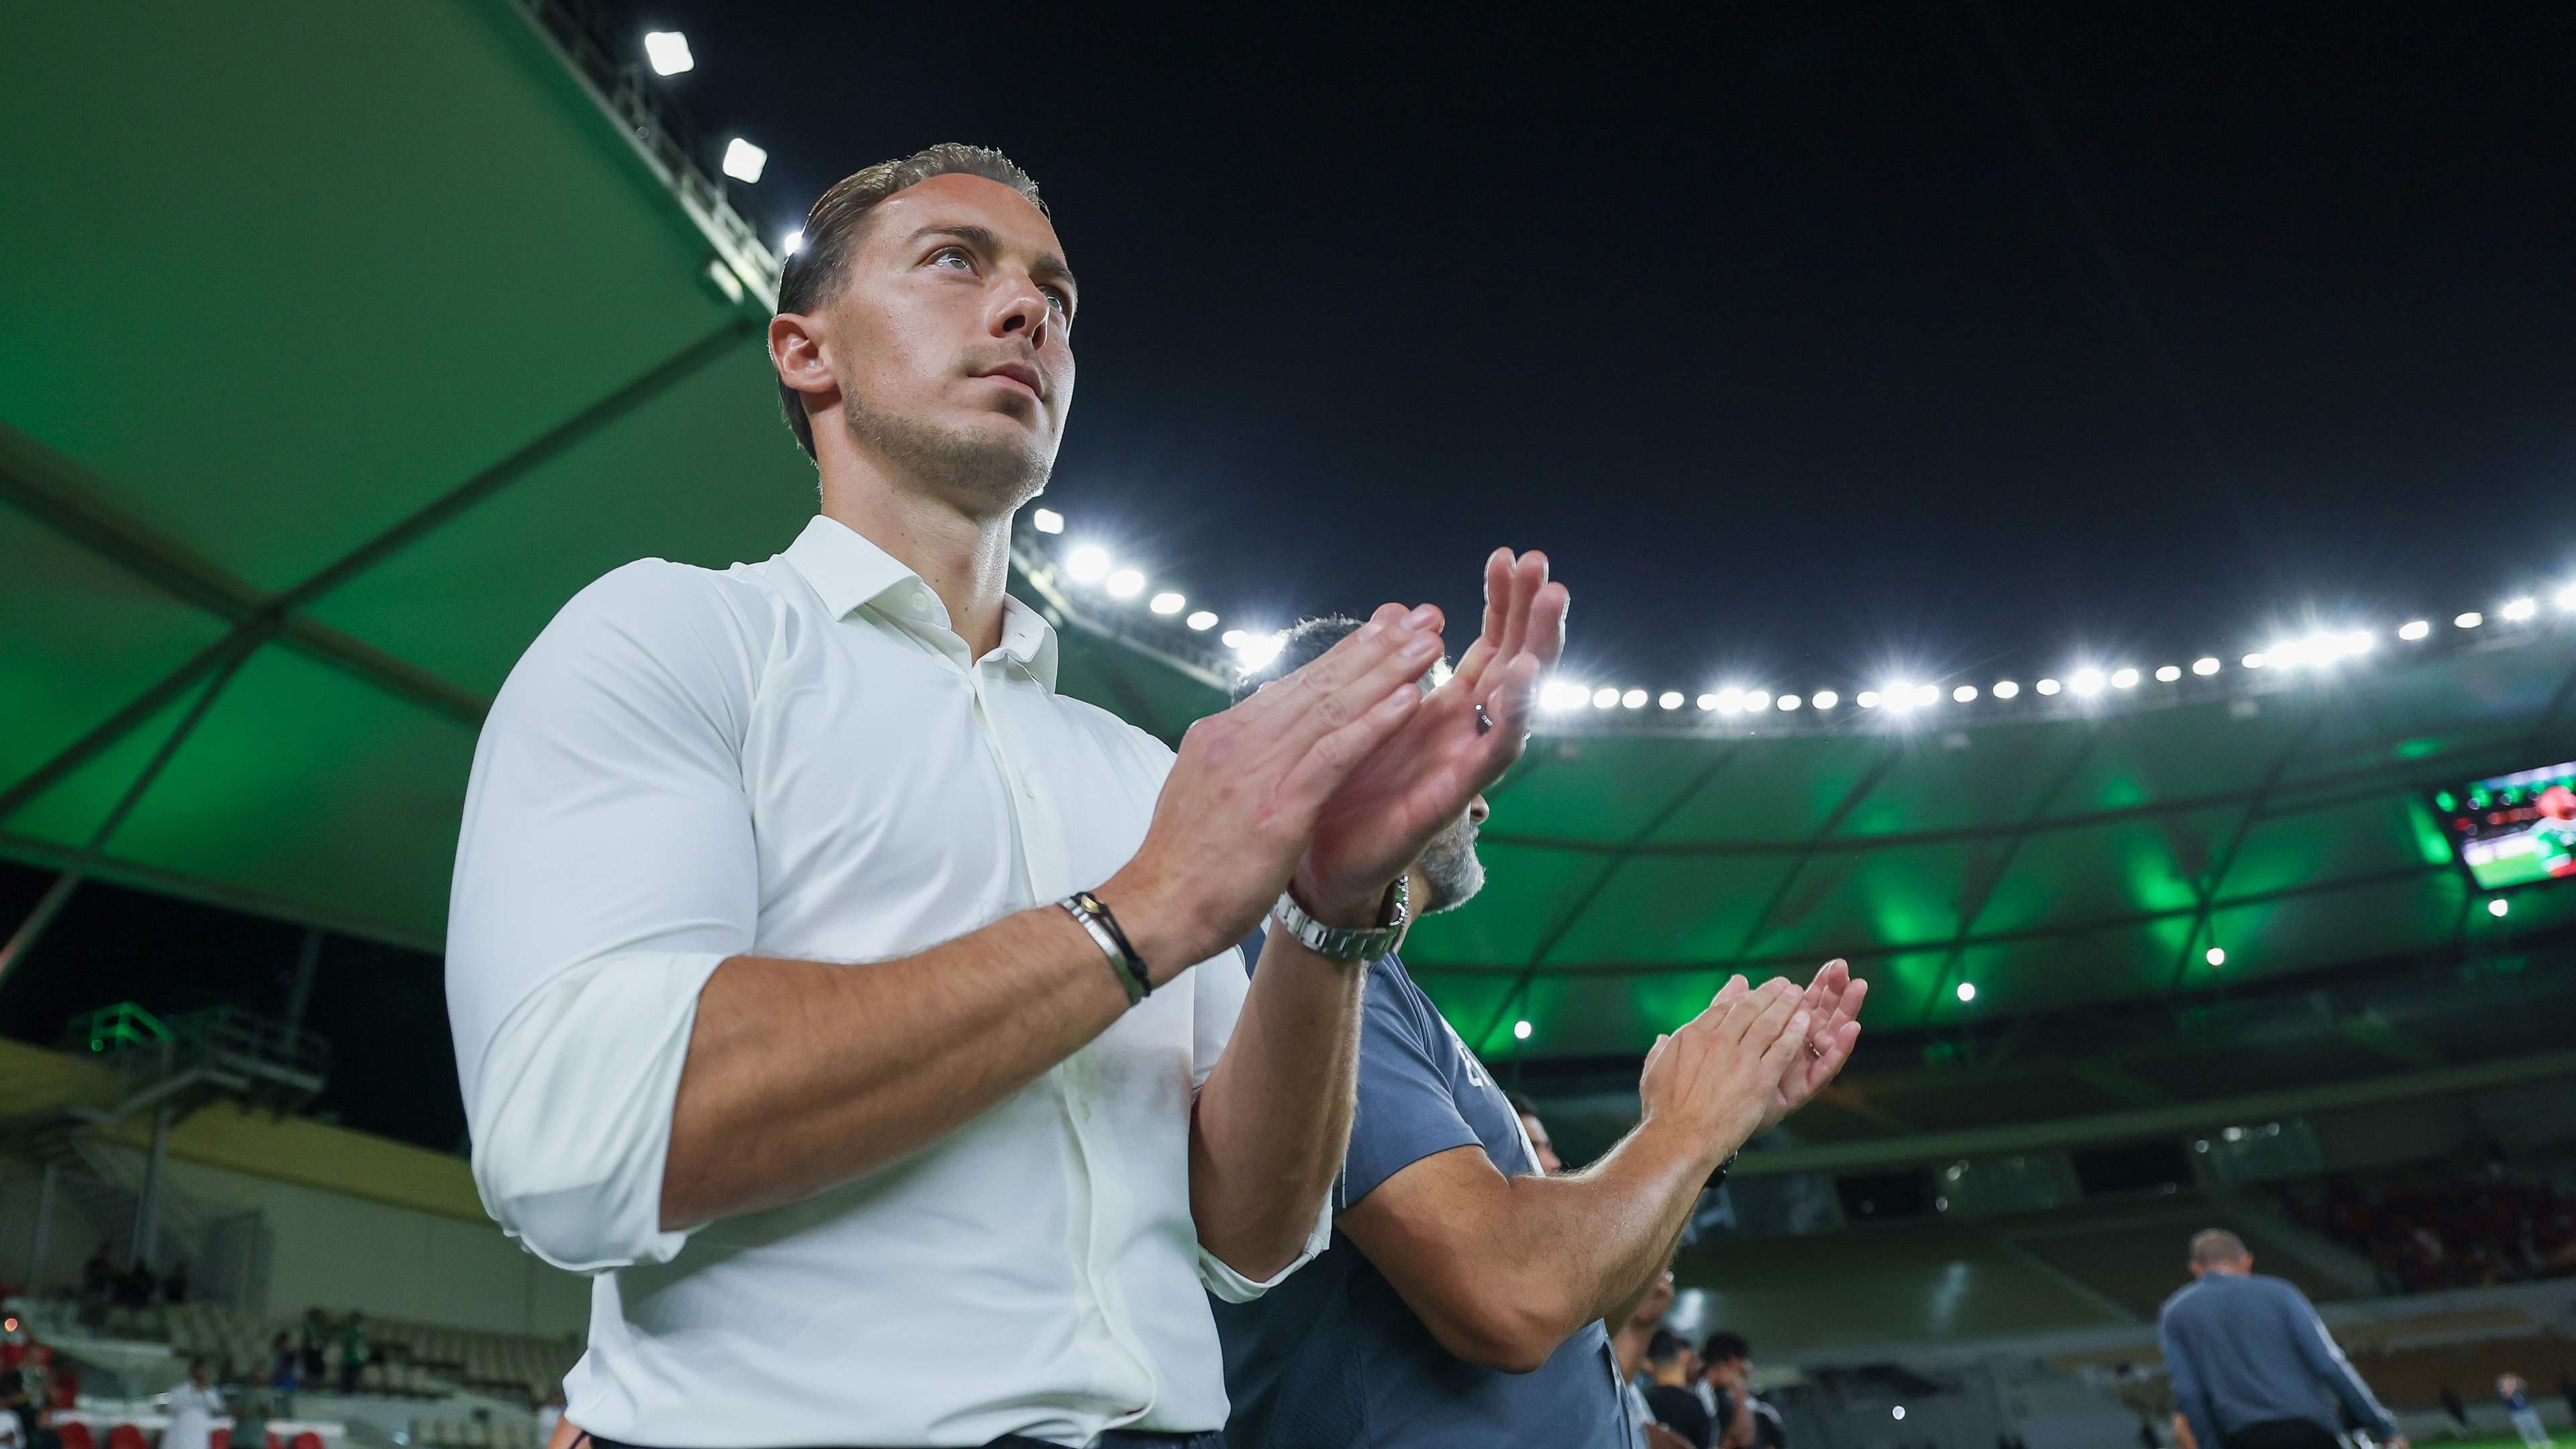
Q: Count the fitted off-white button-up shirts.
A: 1